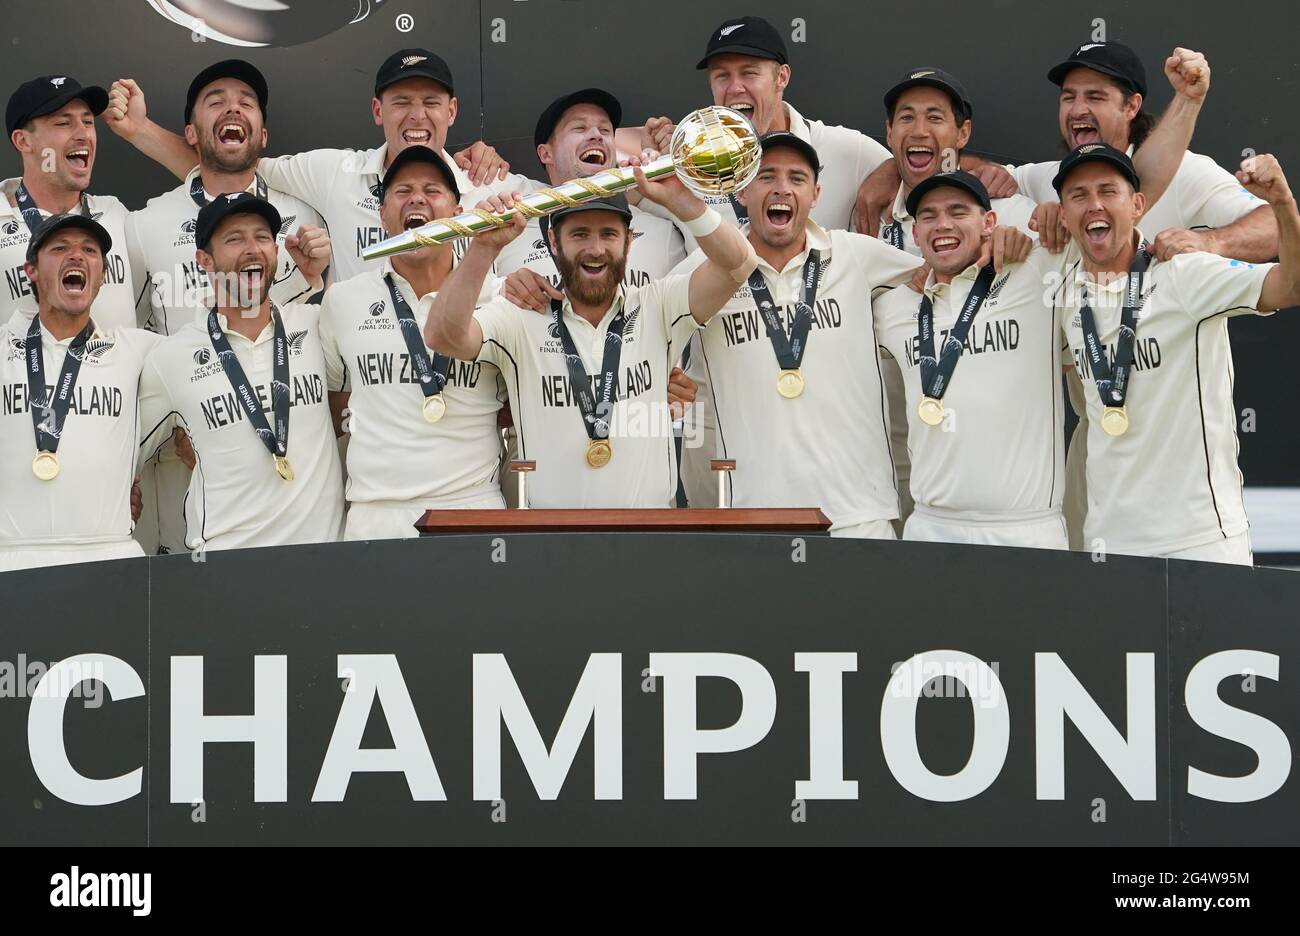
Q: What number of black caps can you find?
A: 14